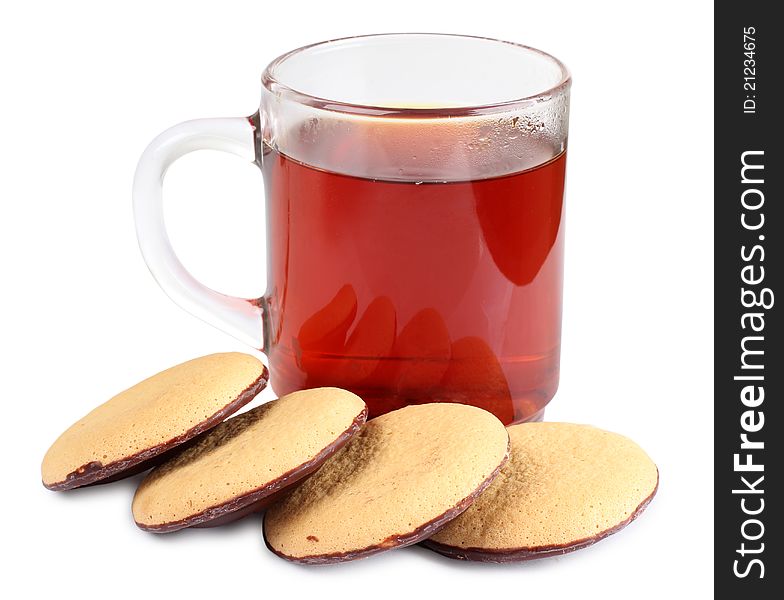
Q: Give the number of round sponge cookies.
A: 4